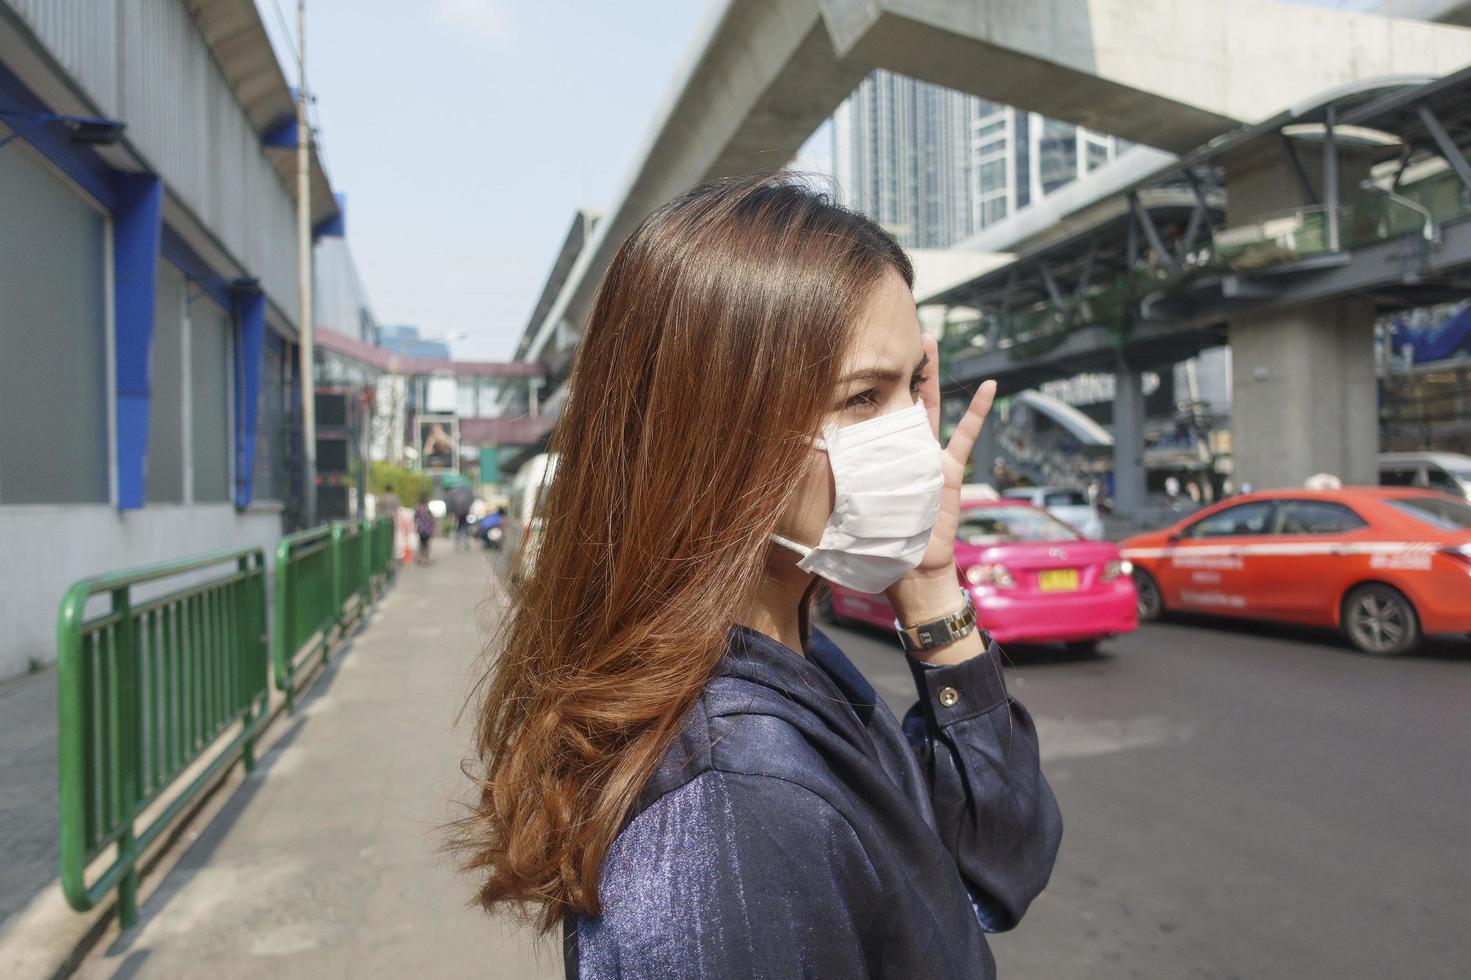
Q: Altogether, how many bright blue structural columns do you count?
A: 2